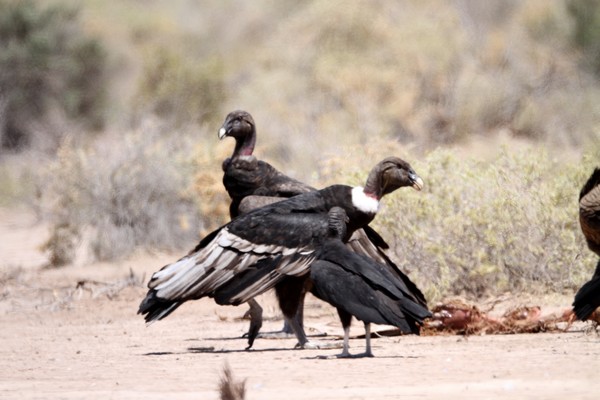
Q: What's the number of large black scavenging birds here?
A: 4